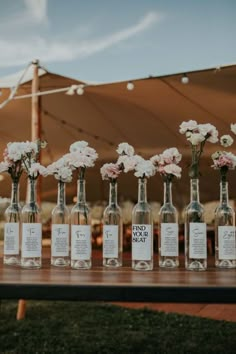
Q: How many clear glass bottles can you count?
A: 9